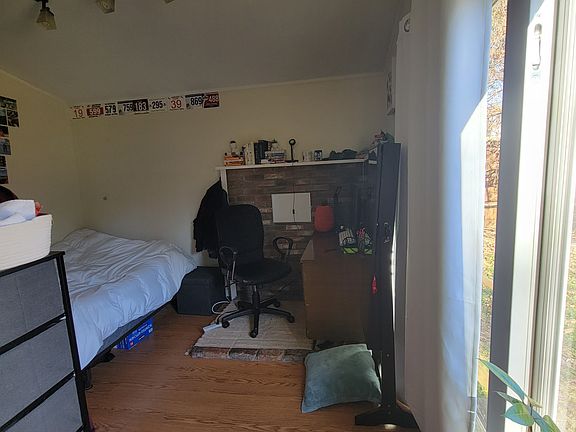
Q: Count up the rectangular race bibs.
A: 9